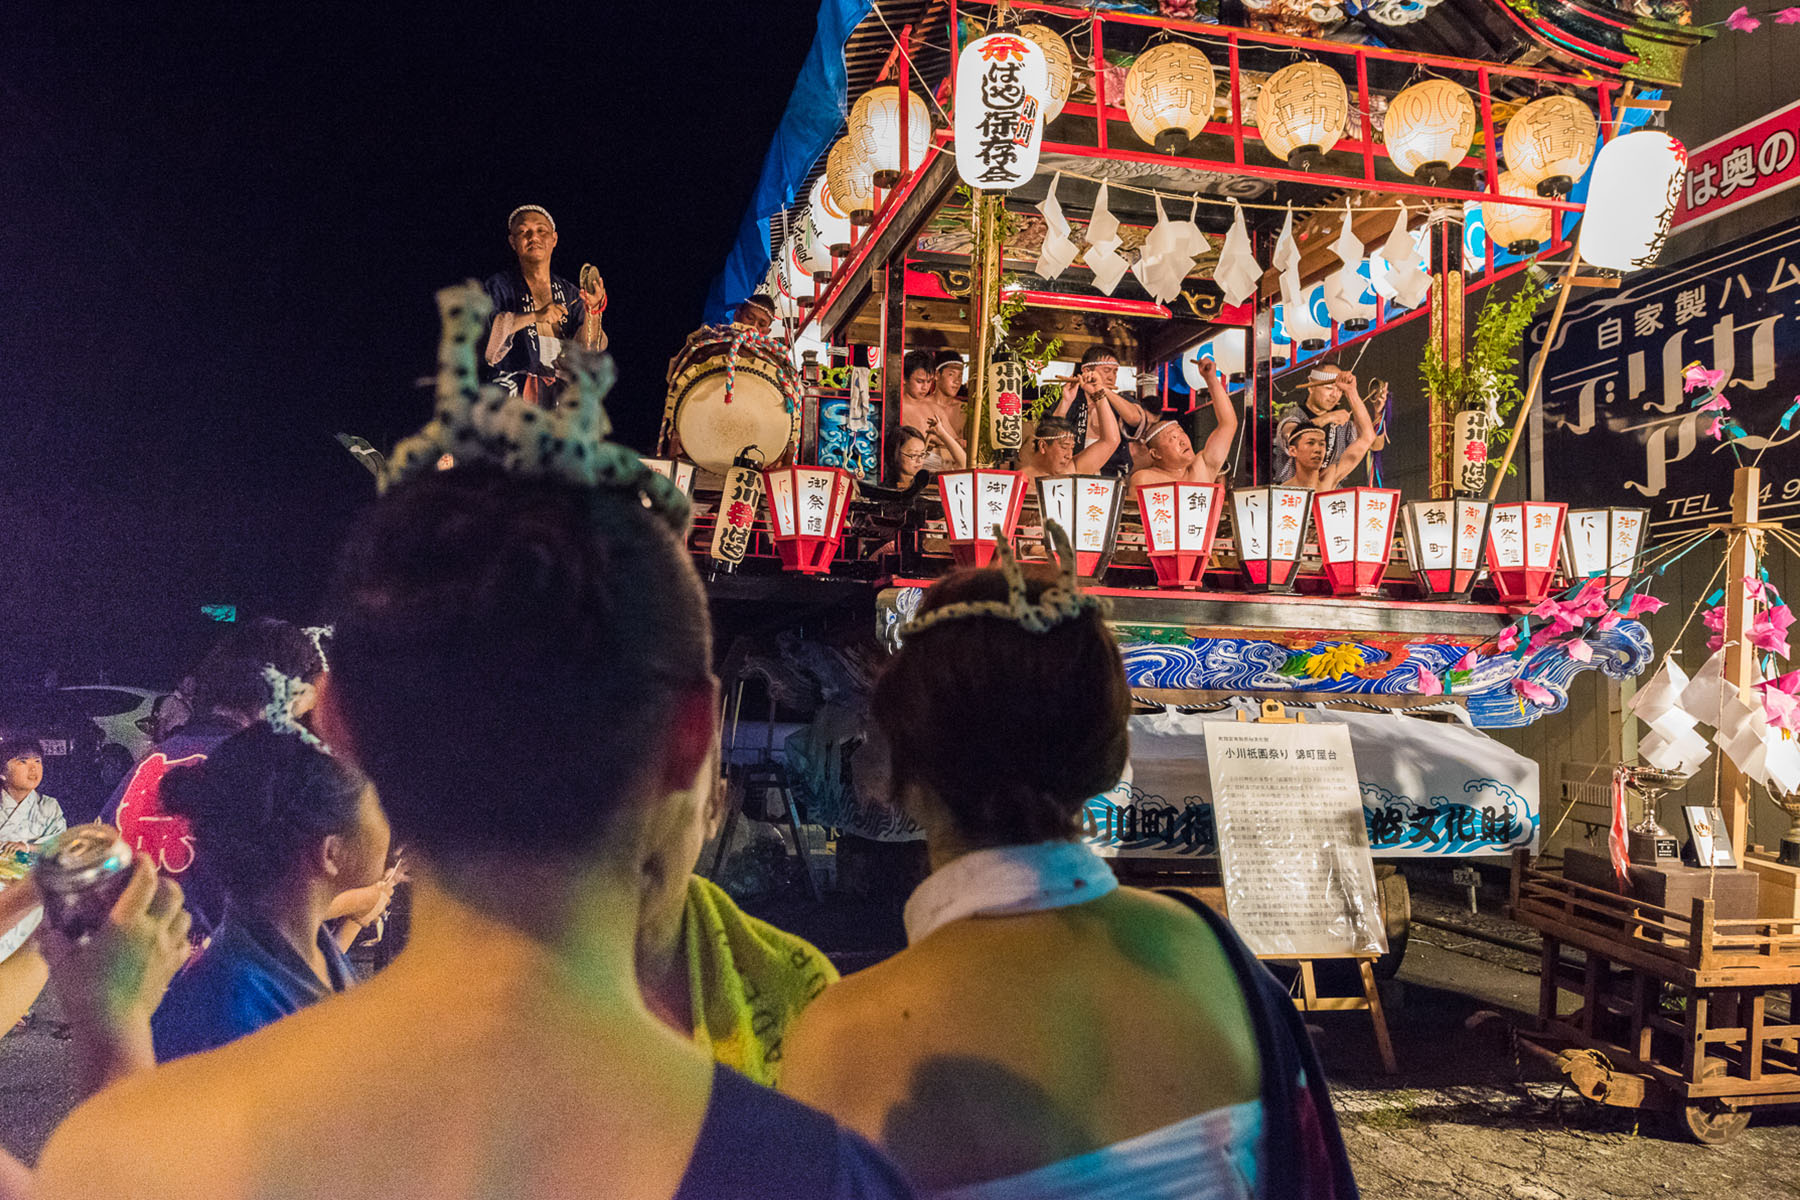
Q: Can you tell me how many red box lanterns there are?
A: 5